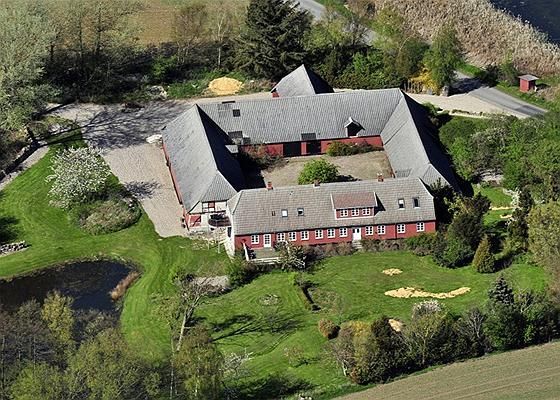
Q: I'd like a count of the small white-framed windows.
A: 14